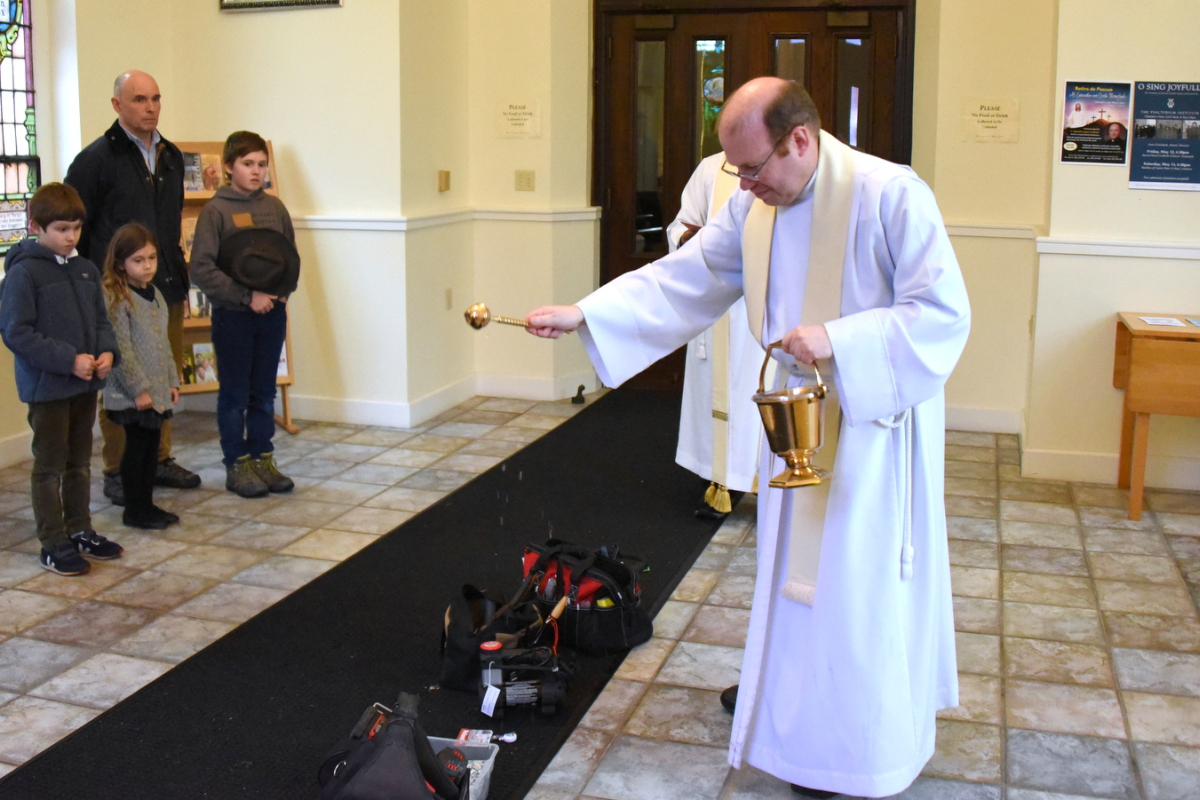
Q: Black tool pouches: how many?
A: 3